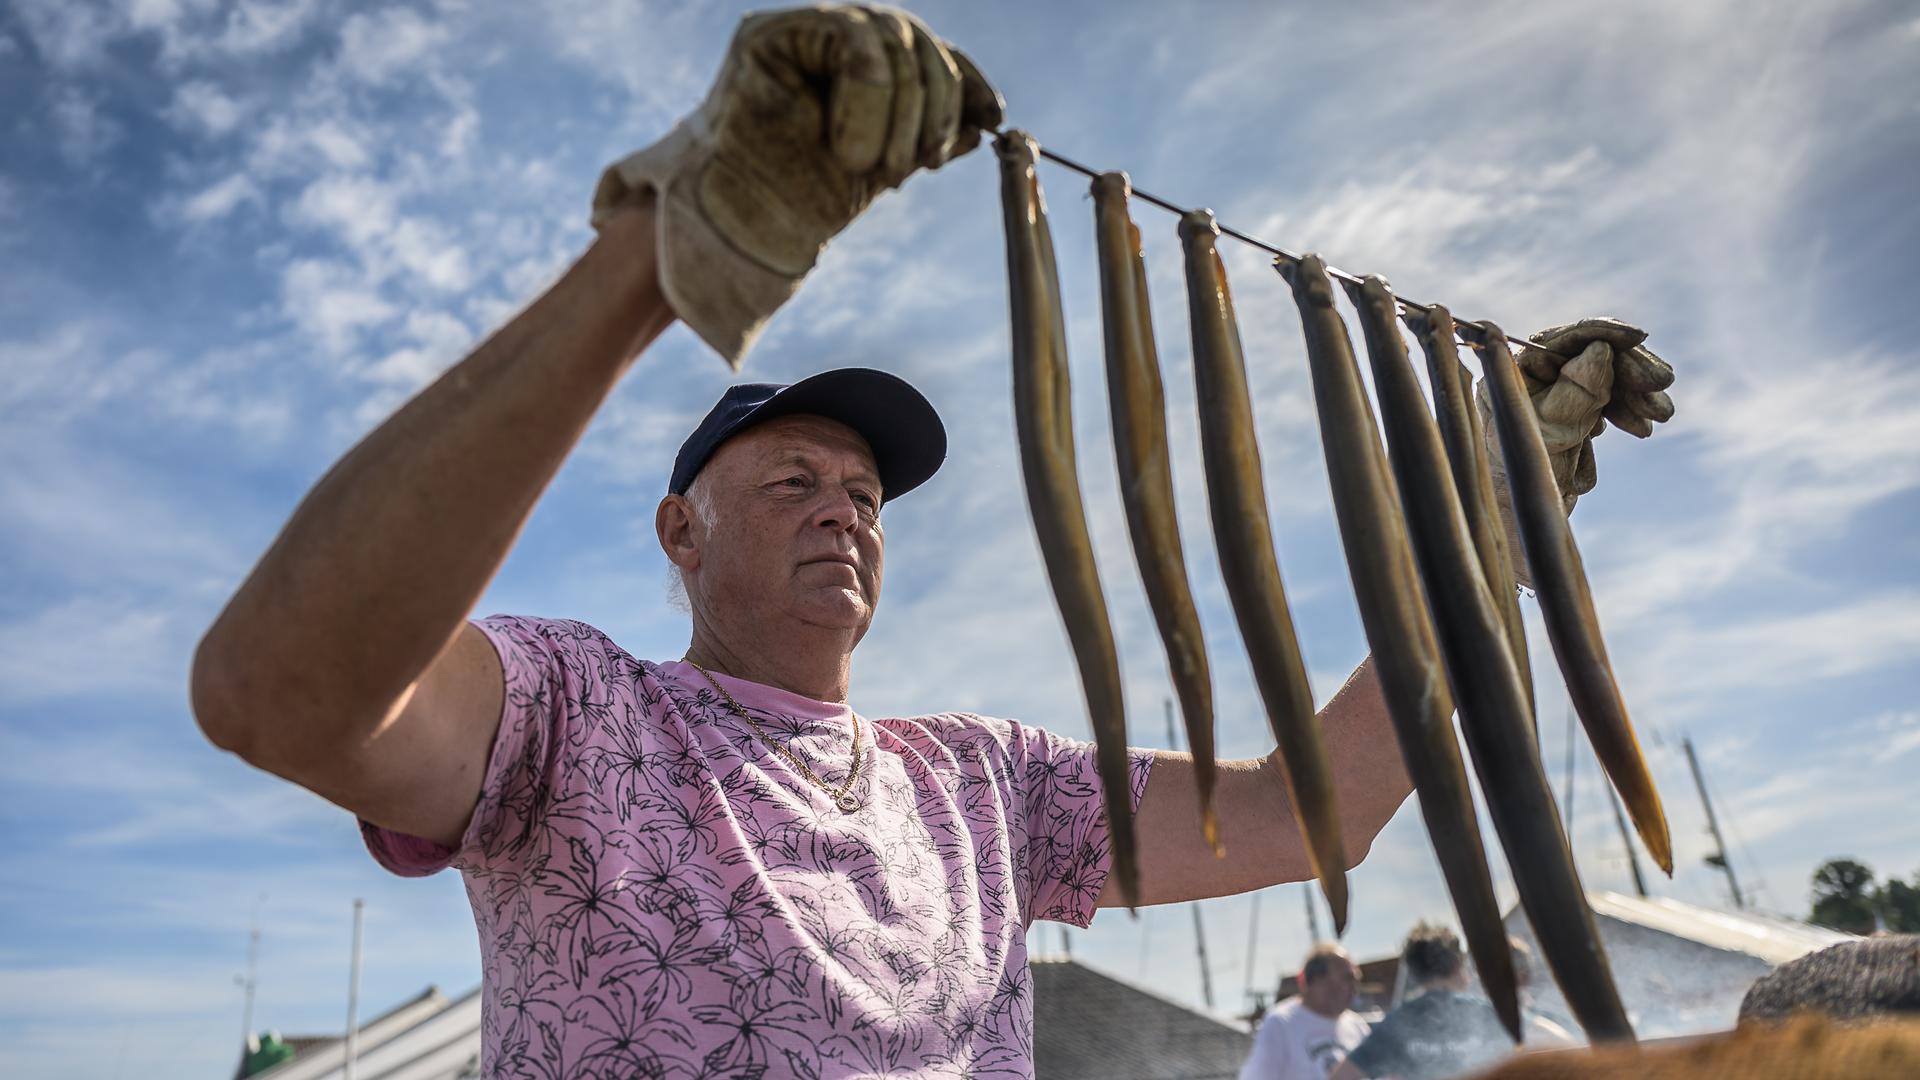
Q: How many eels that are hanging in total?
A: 7